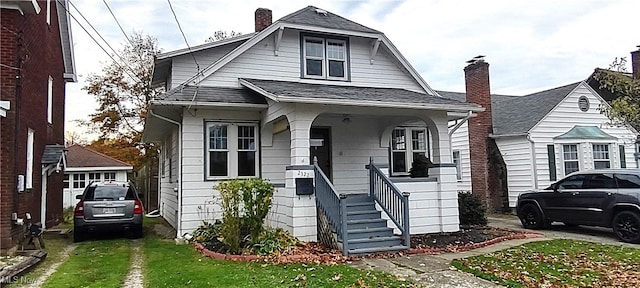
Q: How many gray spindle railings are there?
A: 2